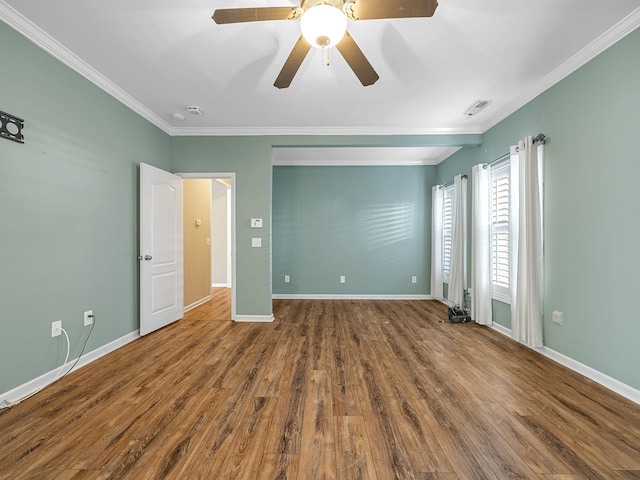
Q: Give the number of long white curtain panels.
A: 4